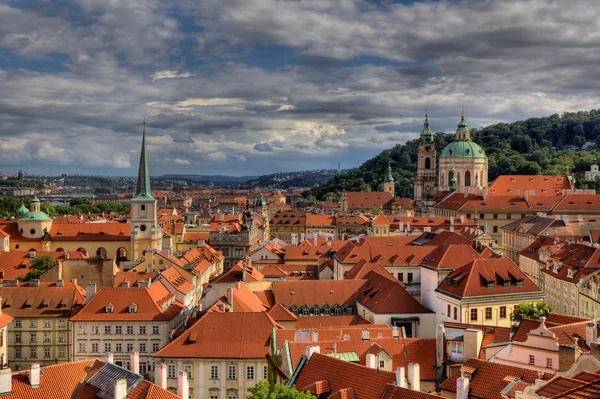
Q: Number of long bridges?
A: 1